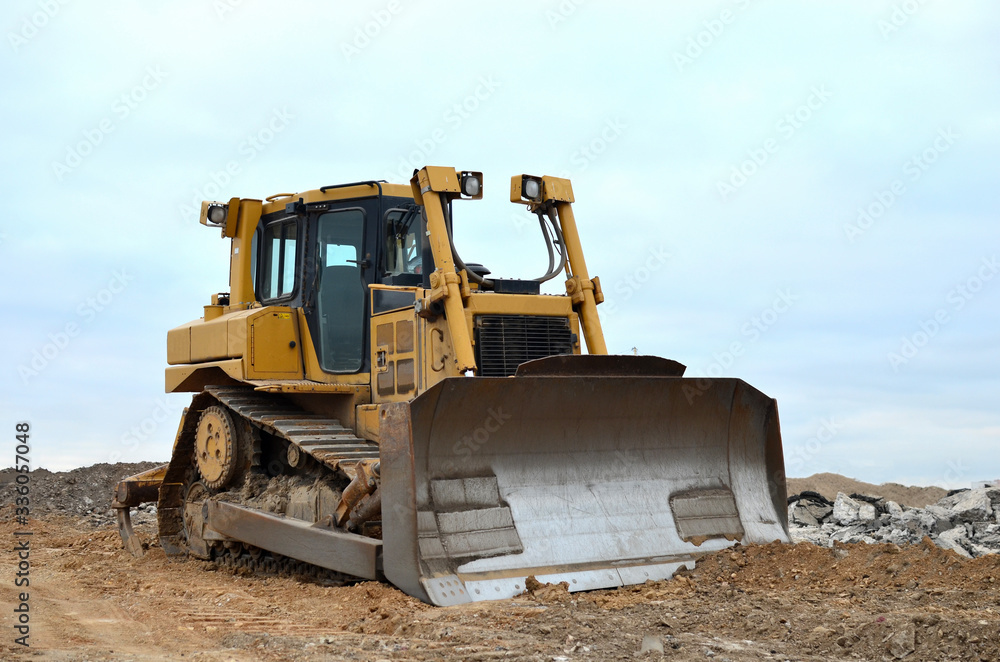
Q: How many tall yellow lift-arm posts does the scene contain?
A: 2